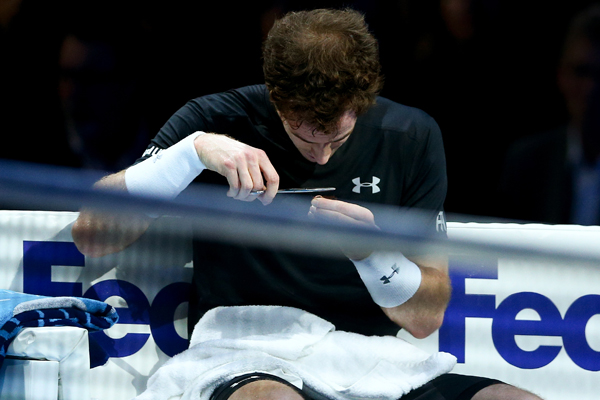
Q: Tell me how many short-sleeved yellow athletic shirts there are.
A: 0